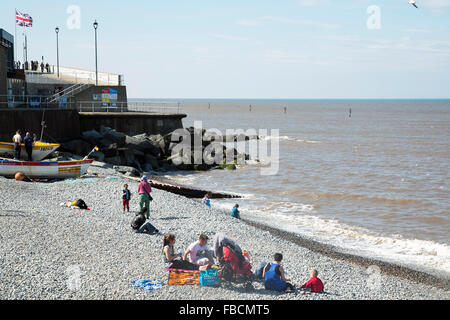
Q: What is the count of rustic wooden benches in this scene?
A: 0